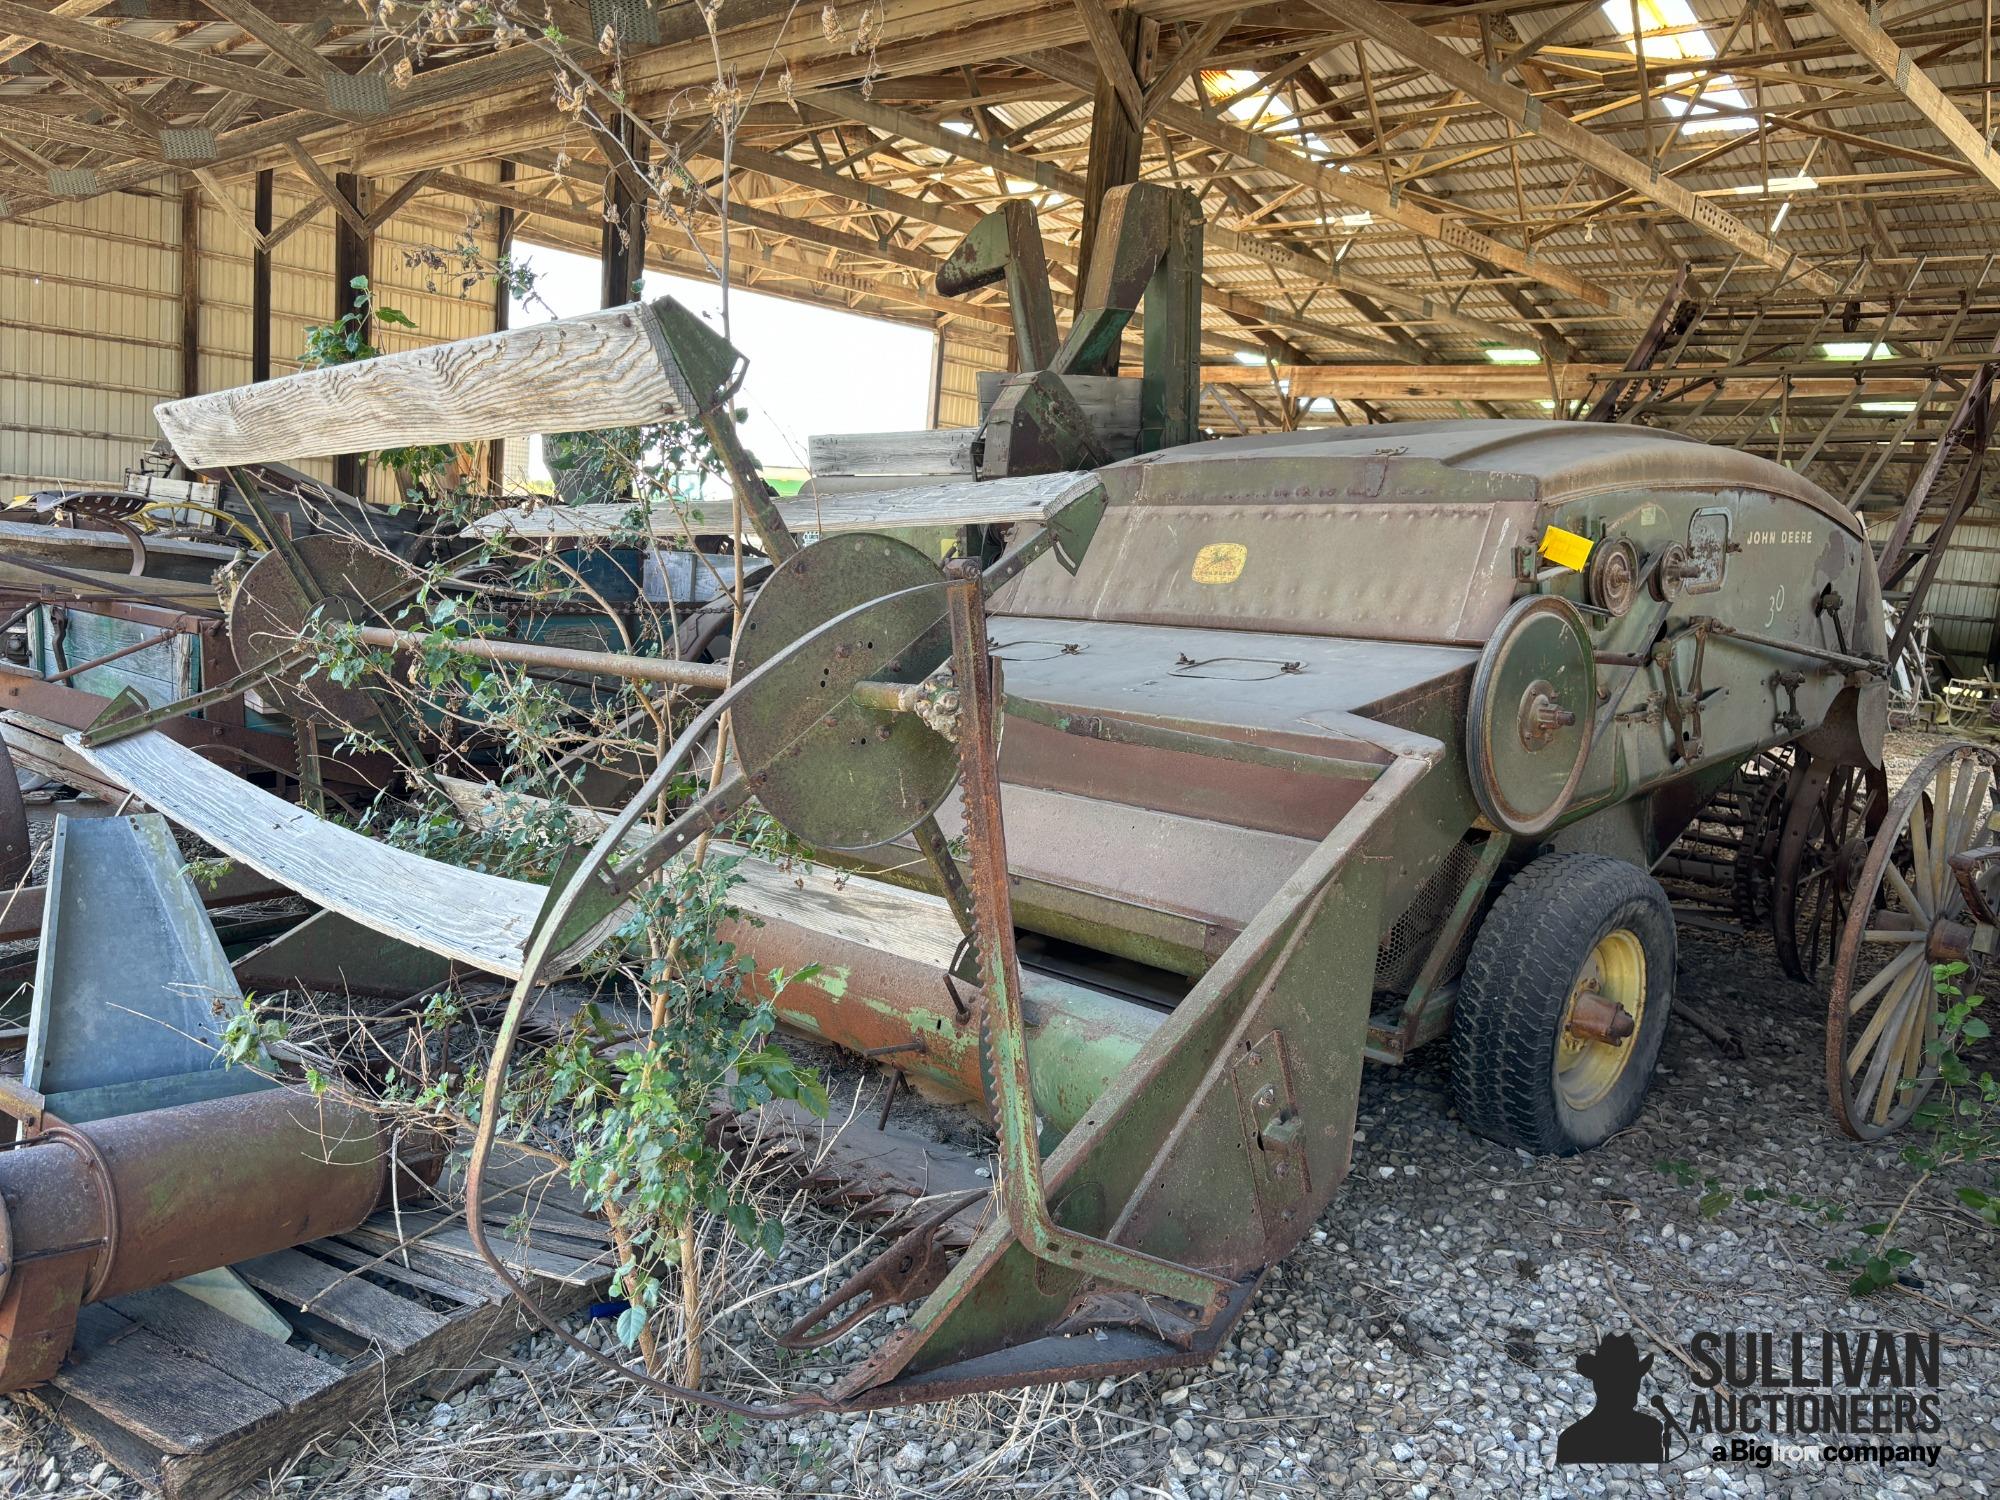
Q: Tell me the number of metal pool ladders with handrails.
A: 0